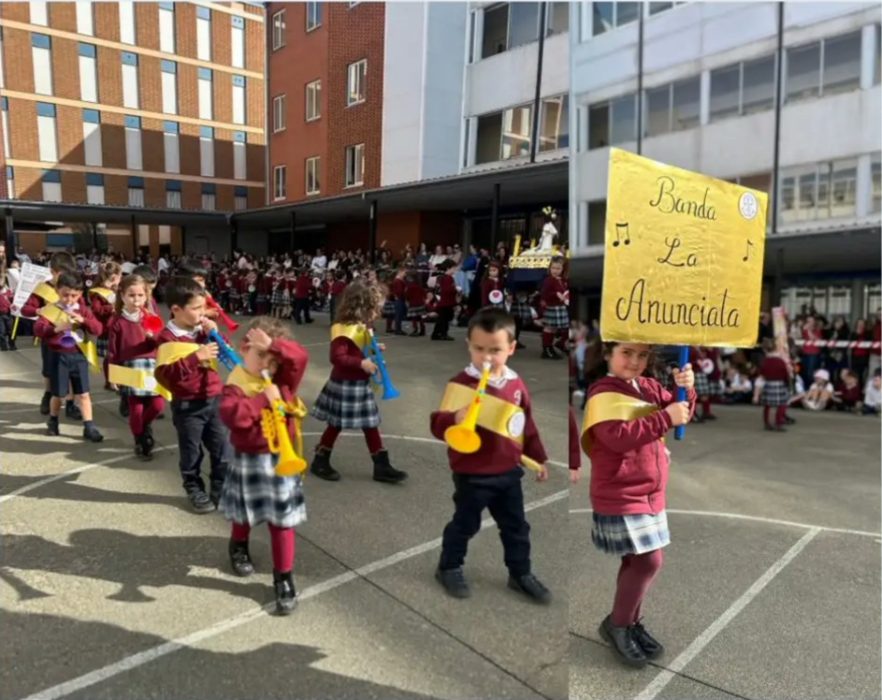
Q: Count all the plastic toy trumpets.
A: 7